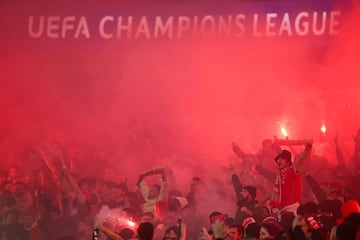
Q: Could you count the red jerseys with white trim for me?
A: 1